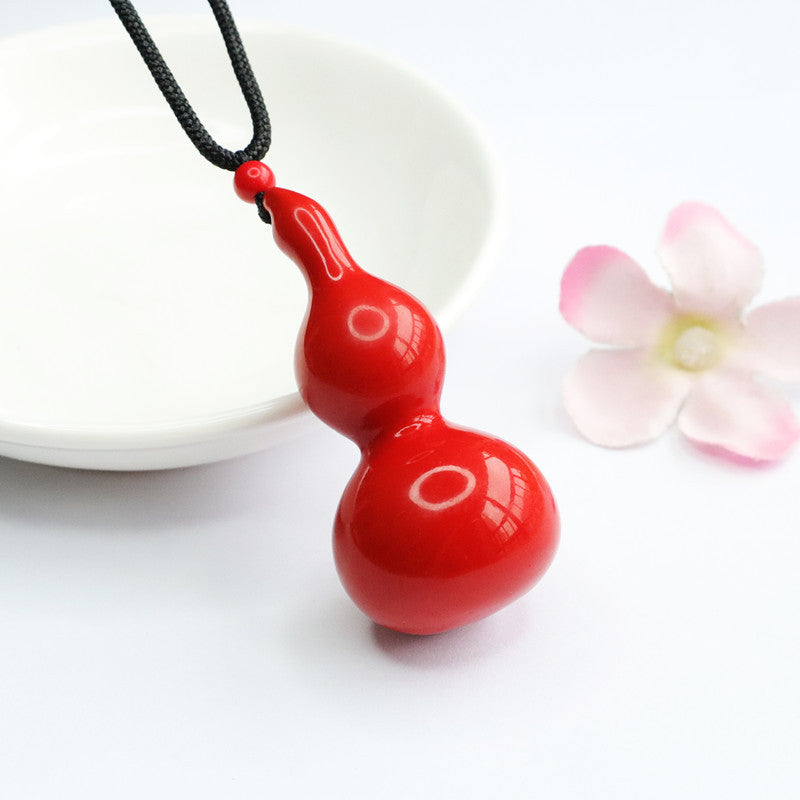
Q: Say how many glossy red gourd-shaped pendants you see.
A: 1